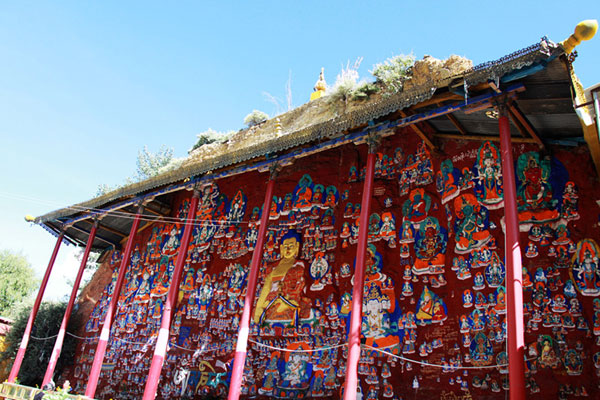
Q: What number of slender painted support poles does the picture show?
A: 7